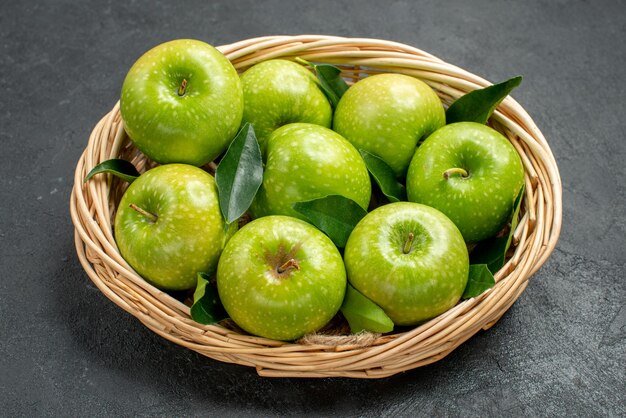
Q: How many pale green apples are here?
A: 8